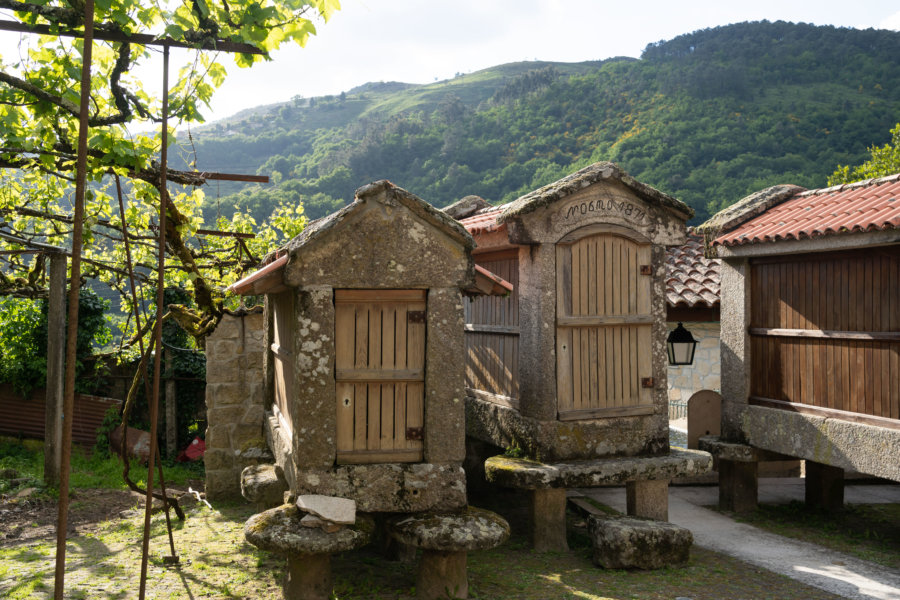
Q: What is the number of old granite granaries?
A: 3